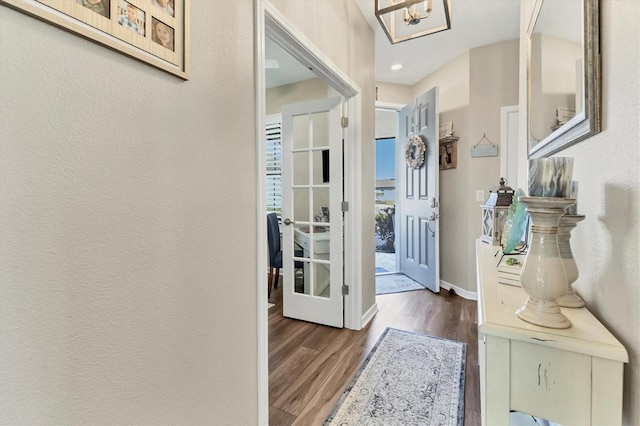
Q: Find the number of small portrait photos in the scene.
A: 4